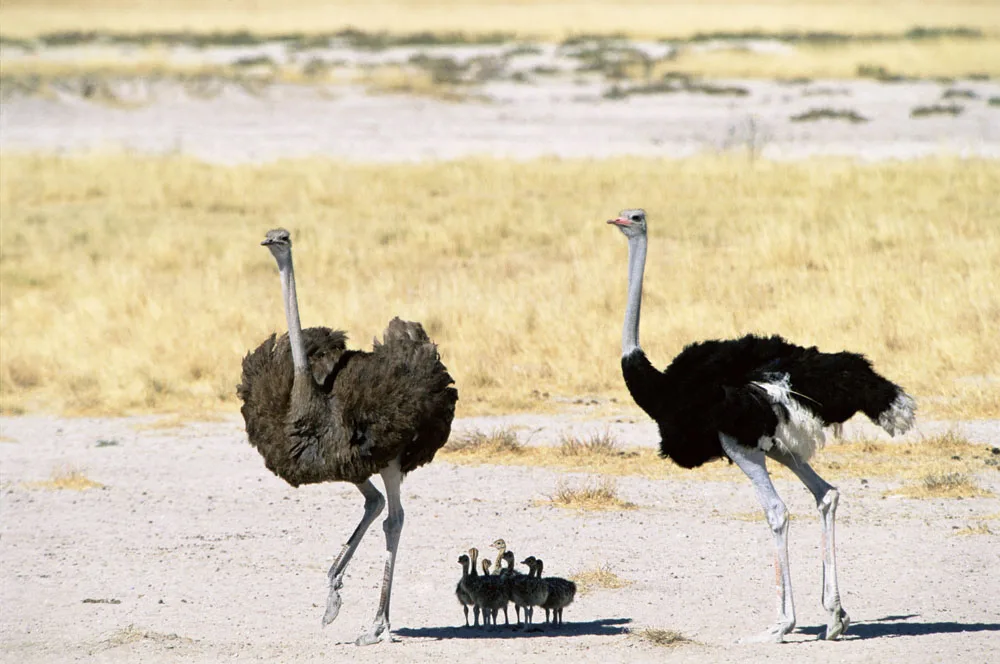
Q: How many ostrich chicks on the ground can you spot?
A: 7